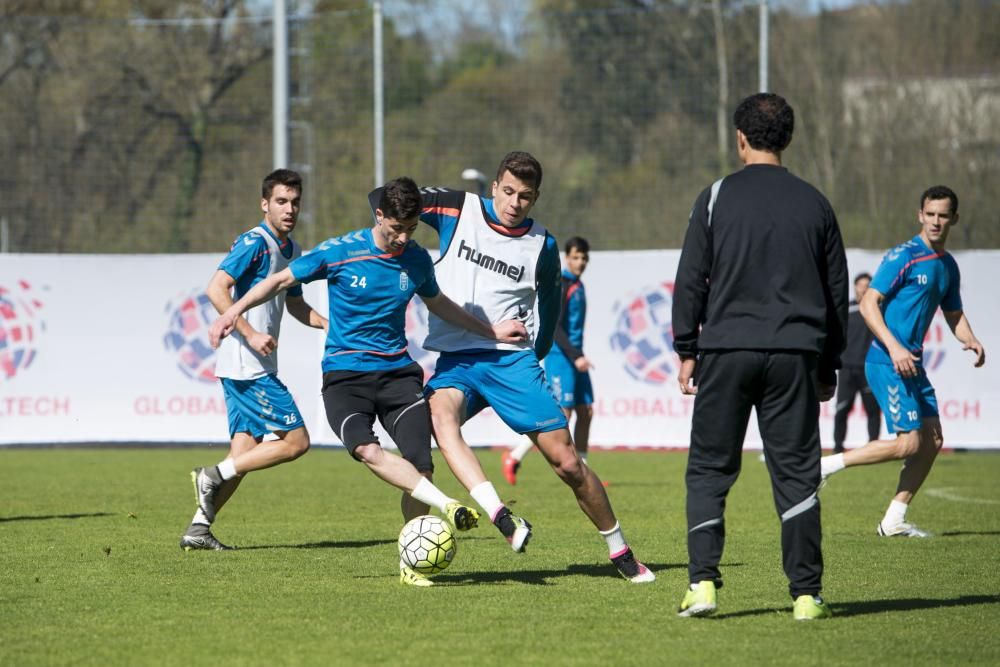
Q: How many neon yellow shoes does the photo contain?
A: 4